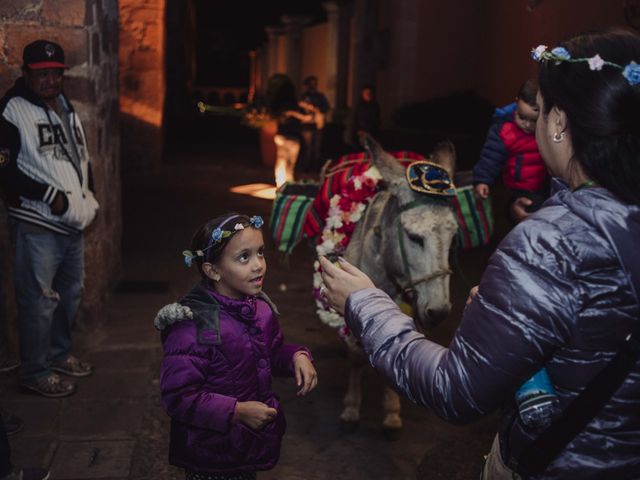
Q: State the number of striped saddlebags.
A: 2